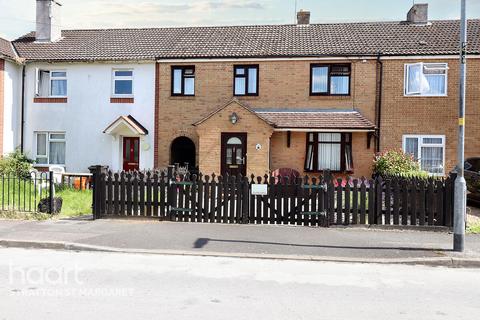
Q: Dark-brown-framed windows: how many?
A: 4